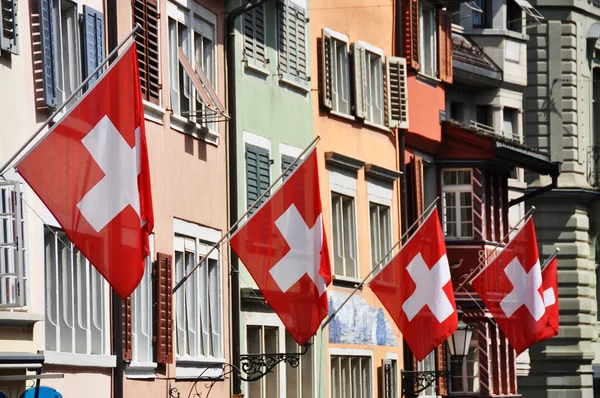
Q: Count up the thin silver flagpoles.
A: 5